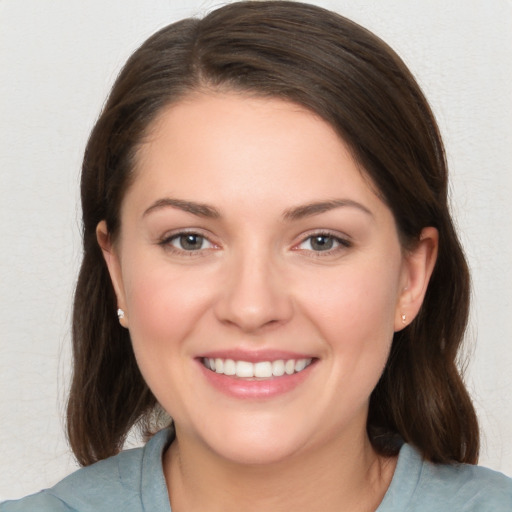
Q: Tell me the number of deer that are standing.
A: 0